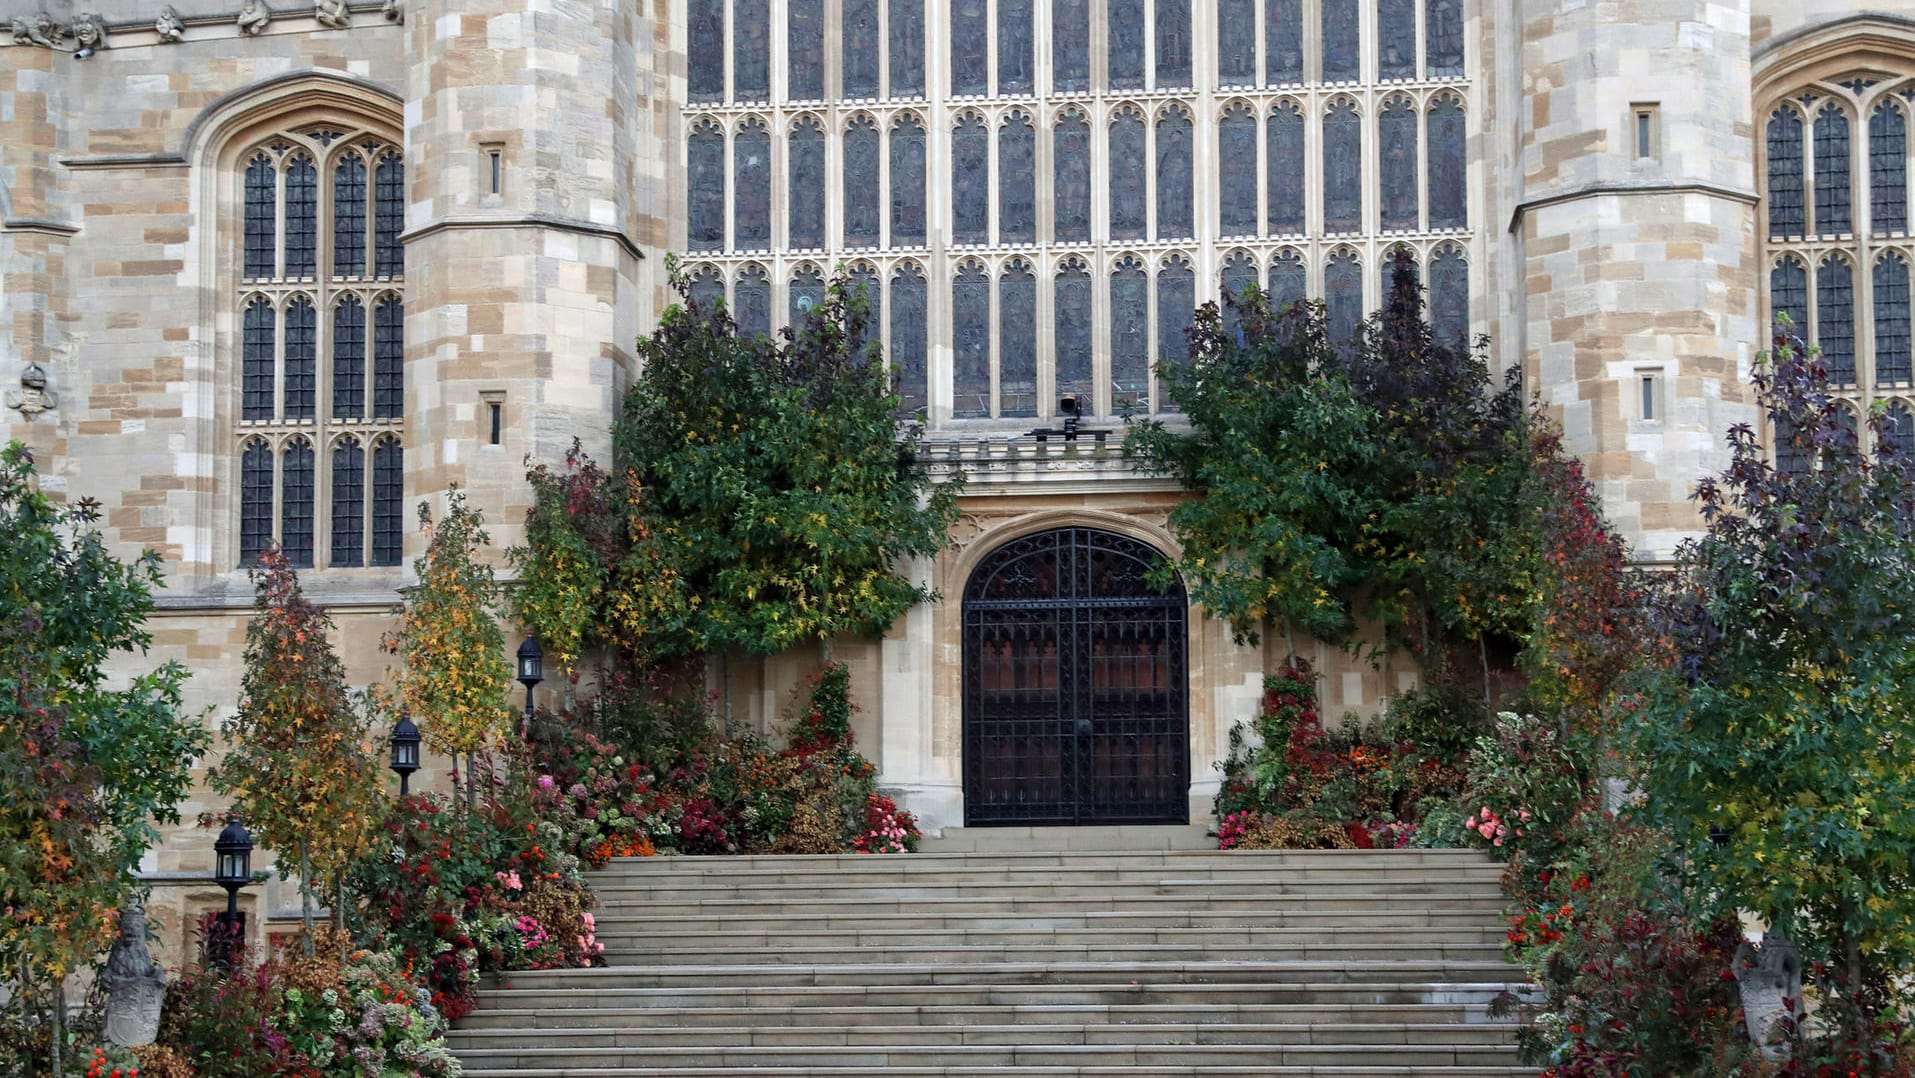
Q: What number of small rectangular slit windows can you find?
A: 4